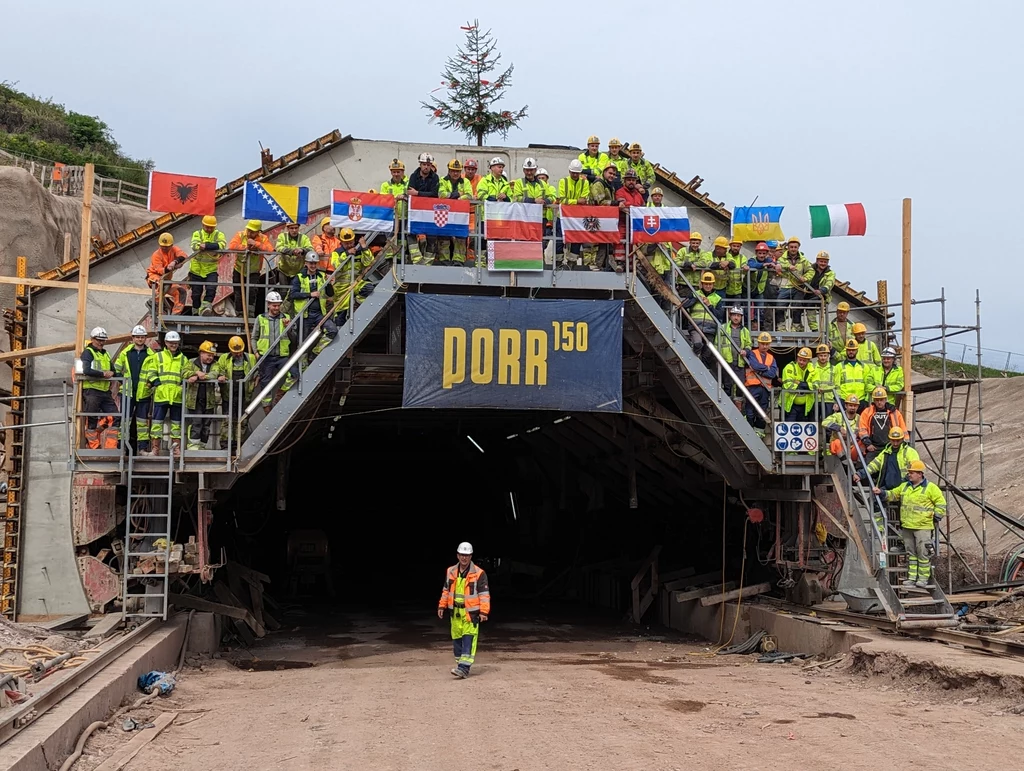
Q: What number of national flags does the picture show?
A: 10